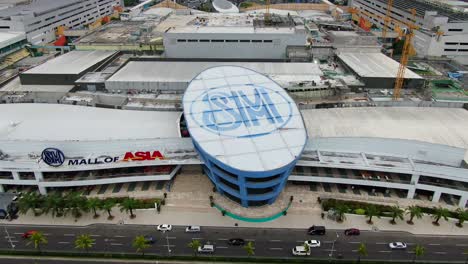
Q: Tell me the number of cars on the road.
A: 11